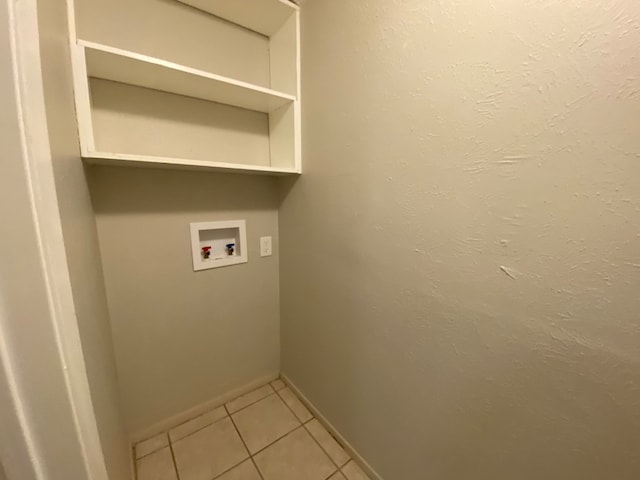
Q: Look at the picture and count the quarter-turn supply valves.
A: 2